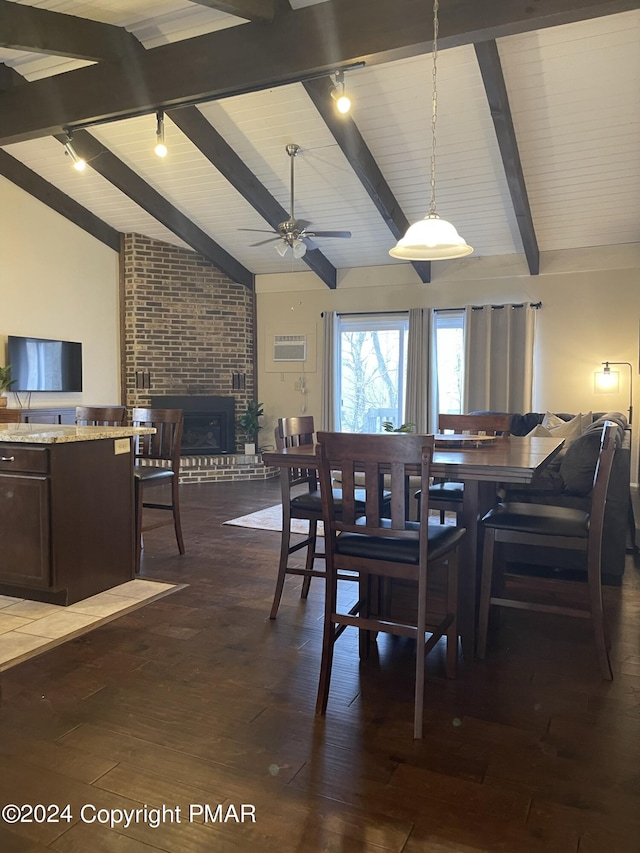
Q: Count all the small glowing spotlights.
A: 3